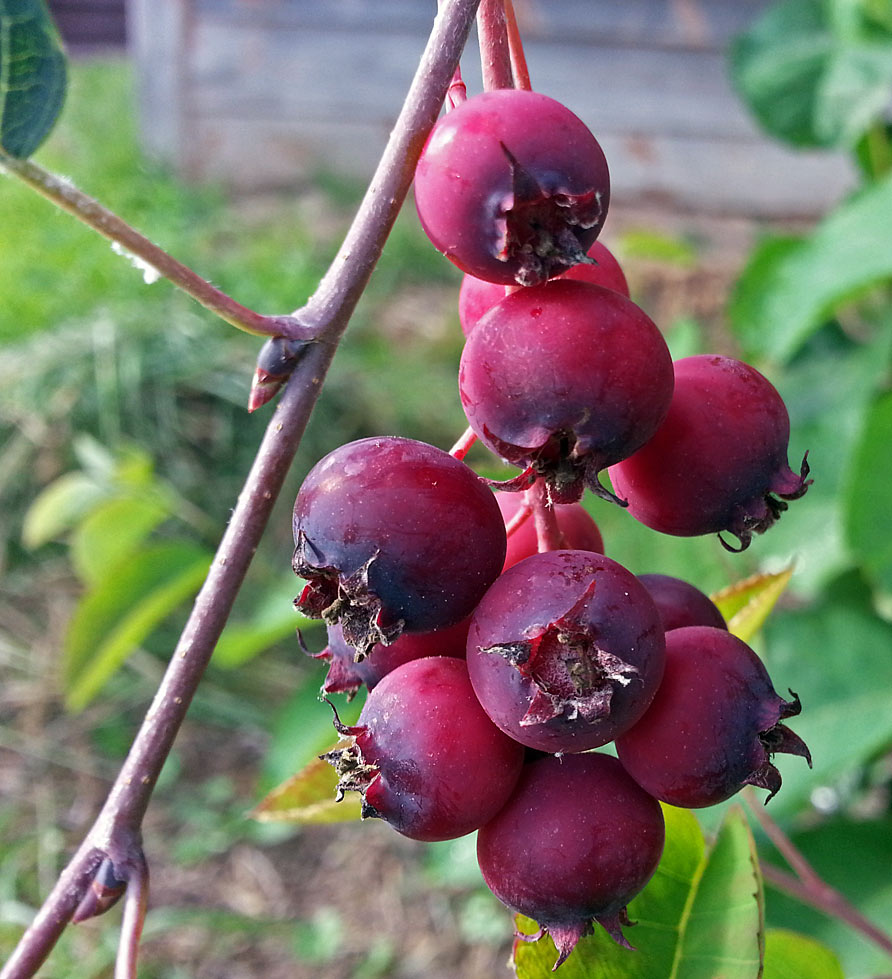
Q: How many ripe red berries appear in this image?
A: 12